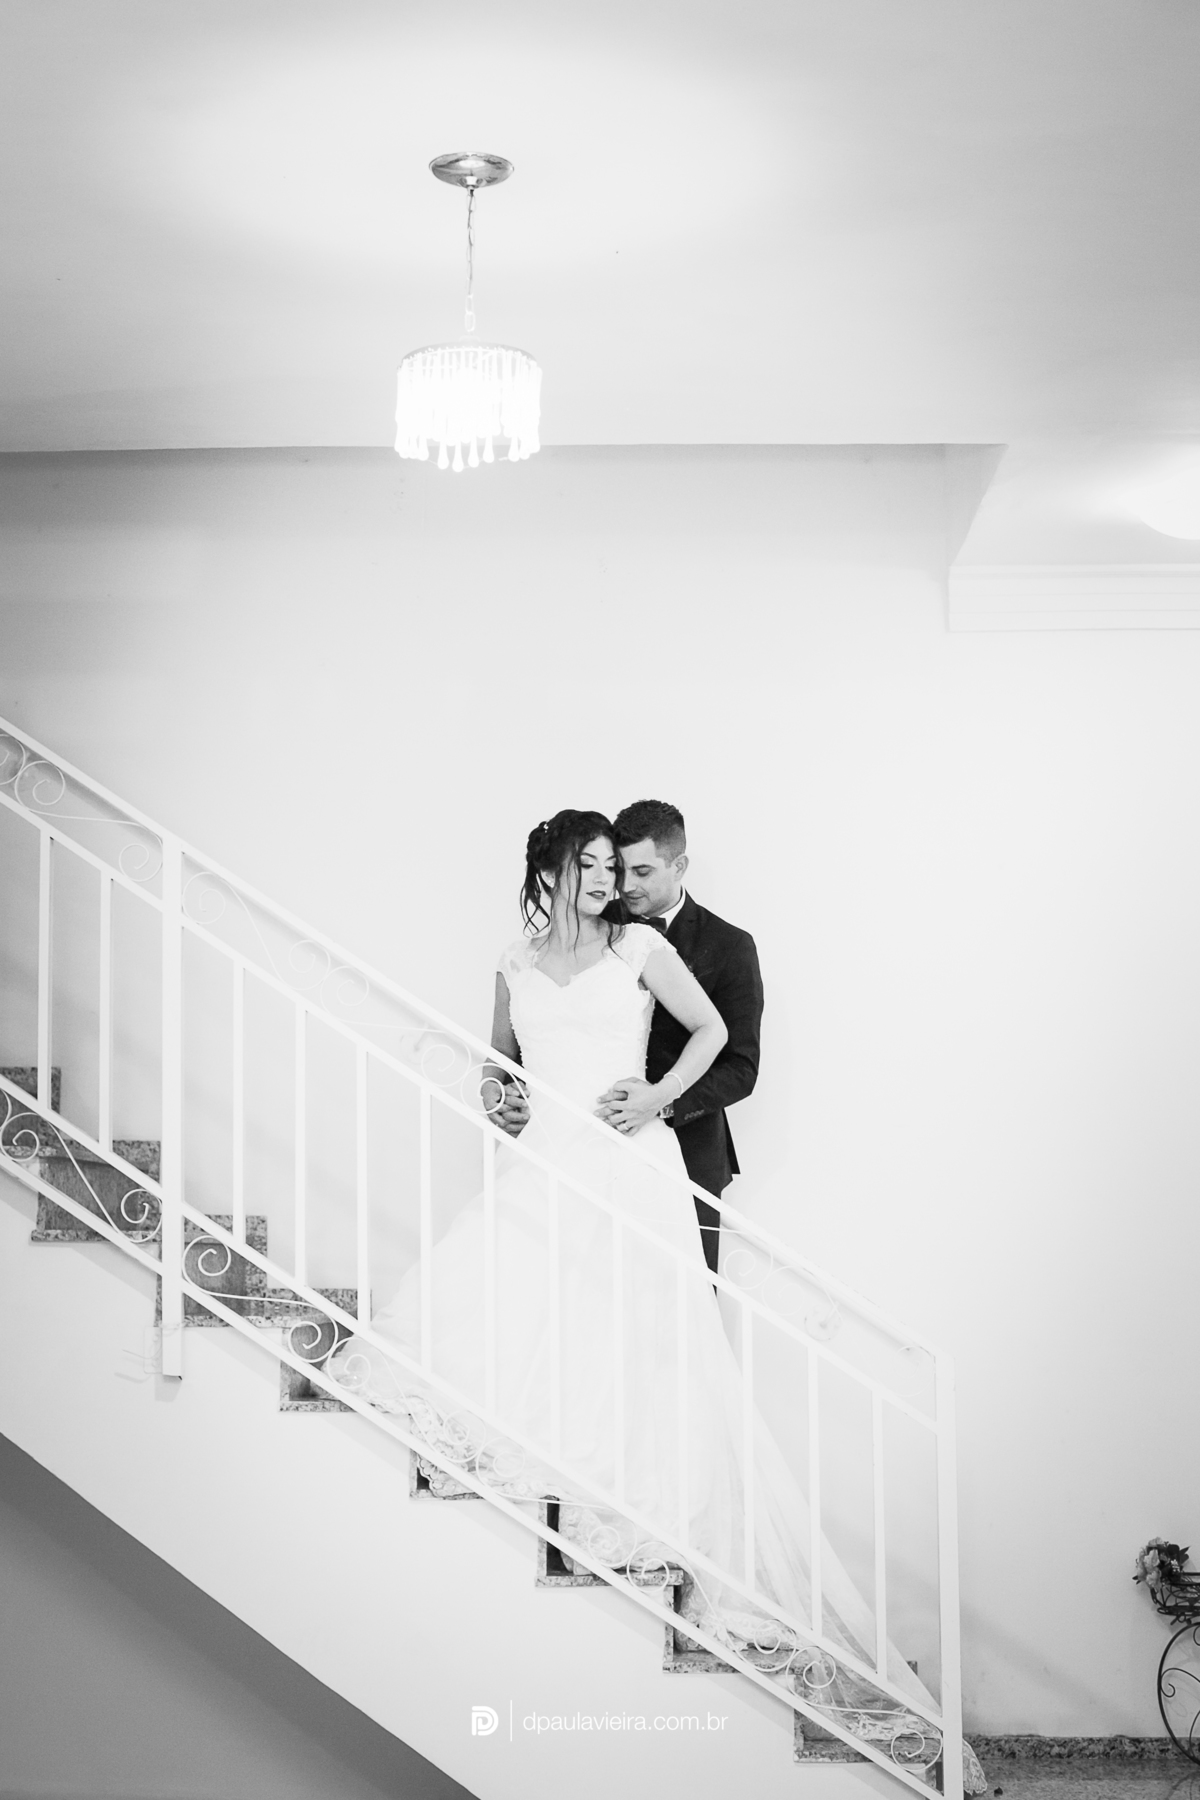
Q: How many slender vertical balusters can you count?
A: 13